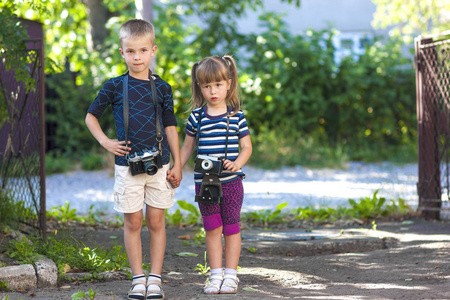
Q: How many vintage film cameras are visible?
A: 2